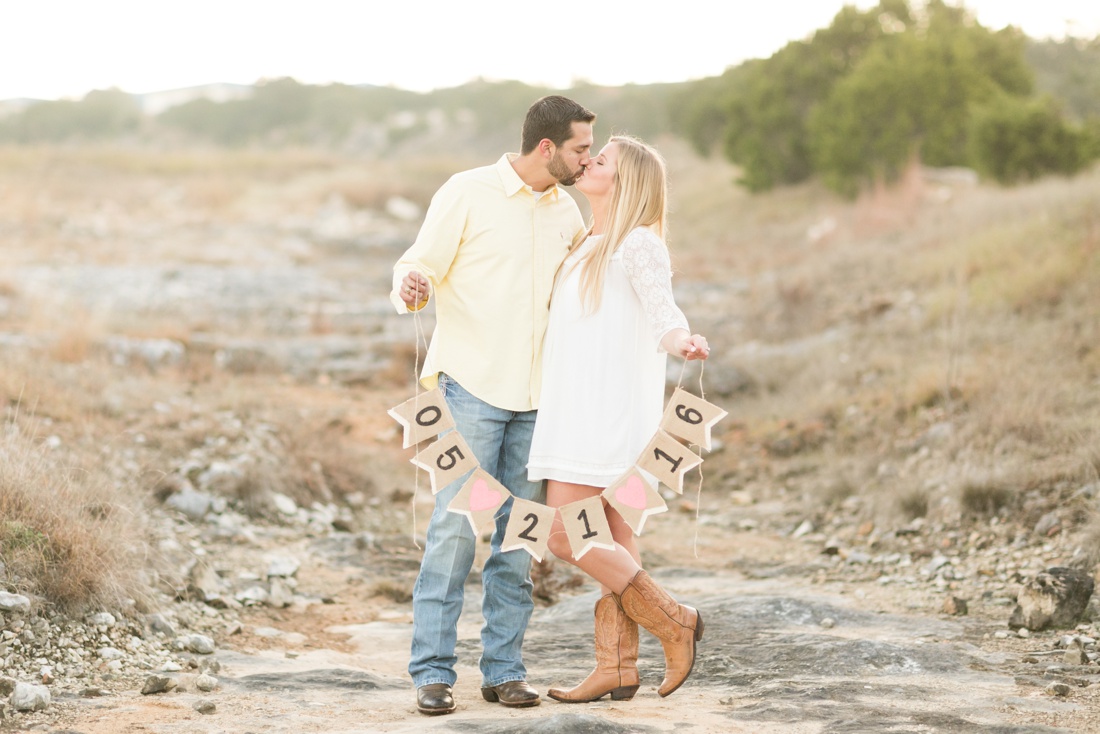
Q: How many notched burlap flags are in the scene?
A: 8